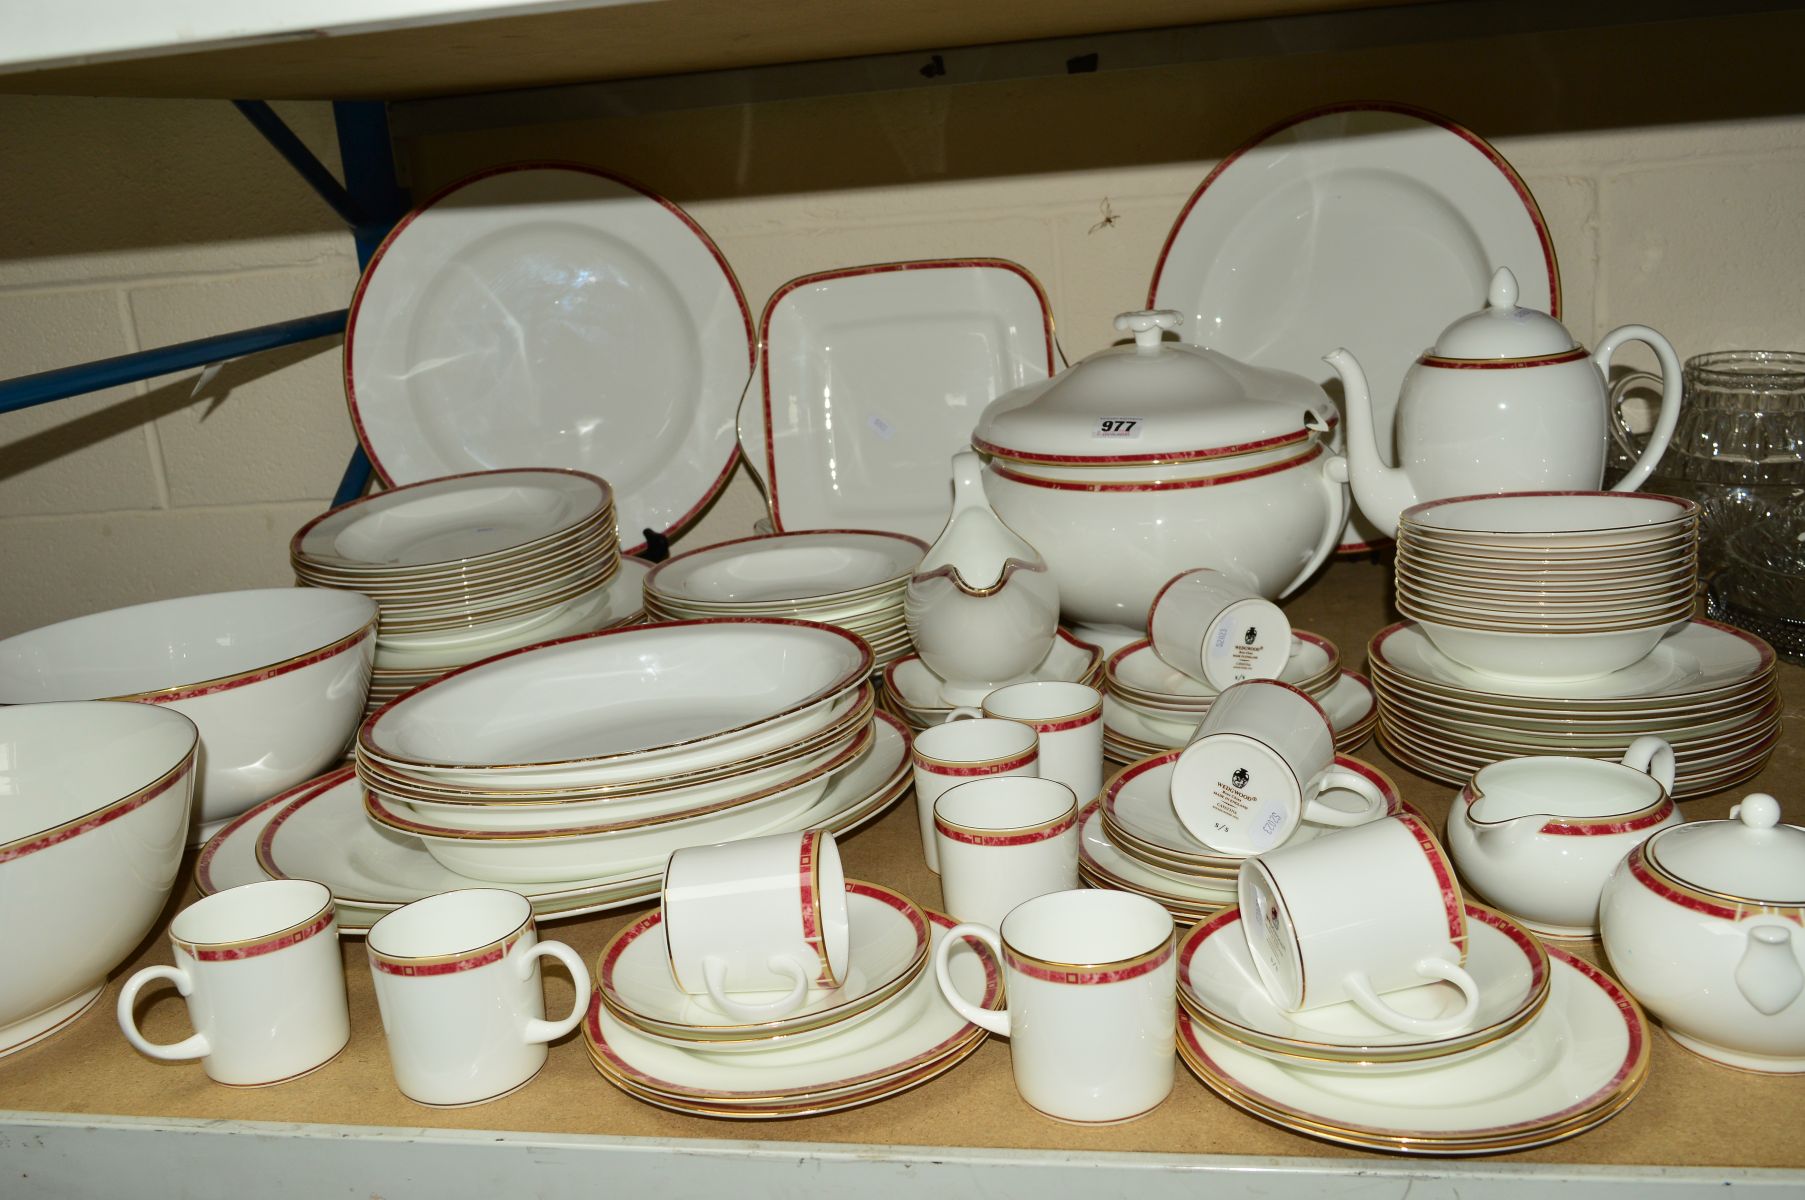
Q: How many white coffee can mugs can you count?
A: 10